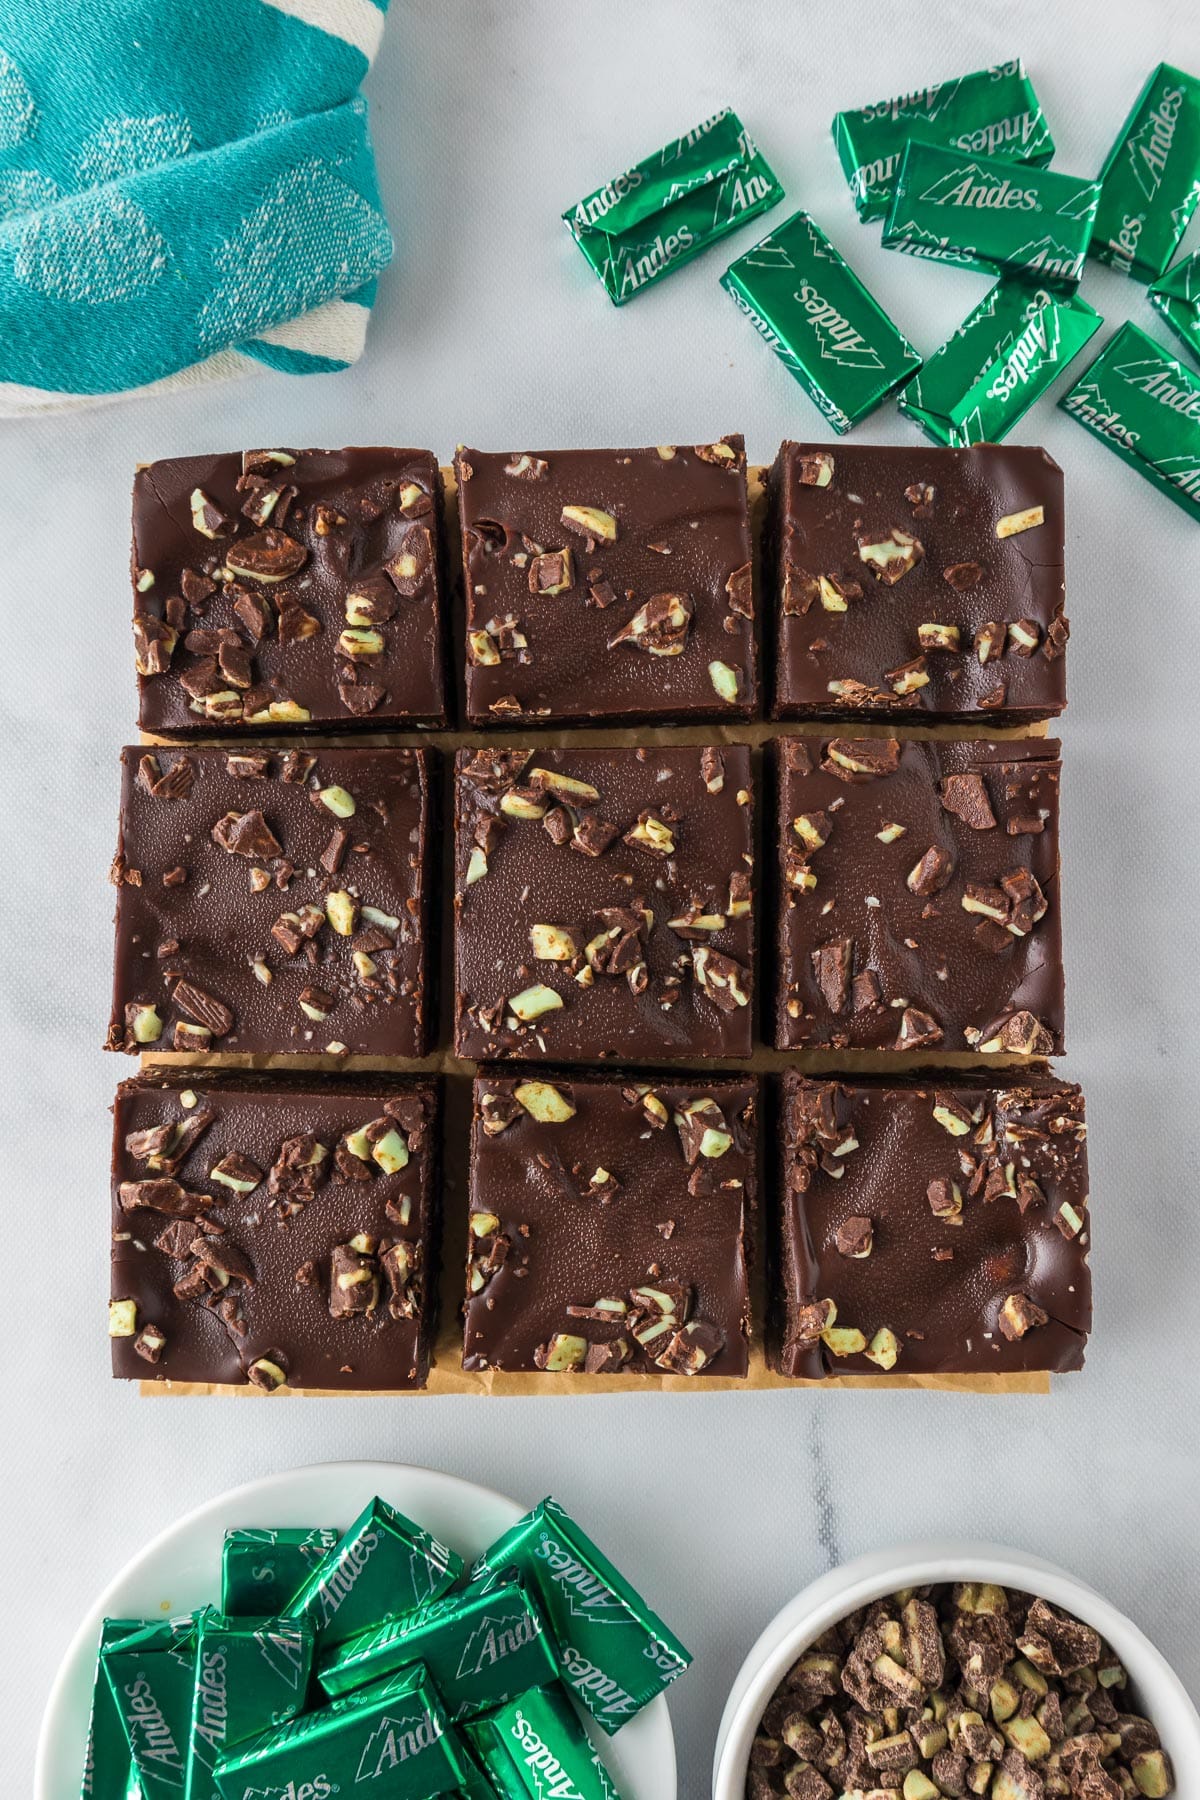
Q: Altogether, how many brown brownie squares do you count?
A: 9